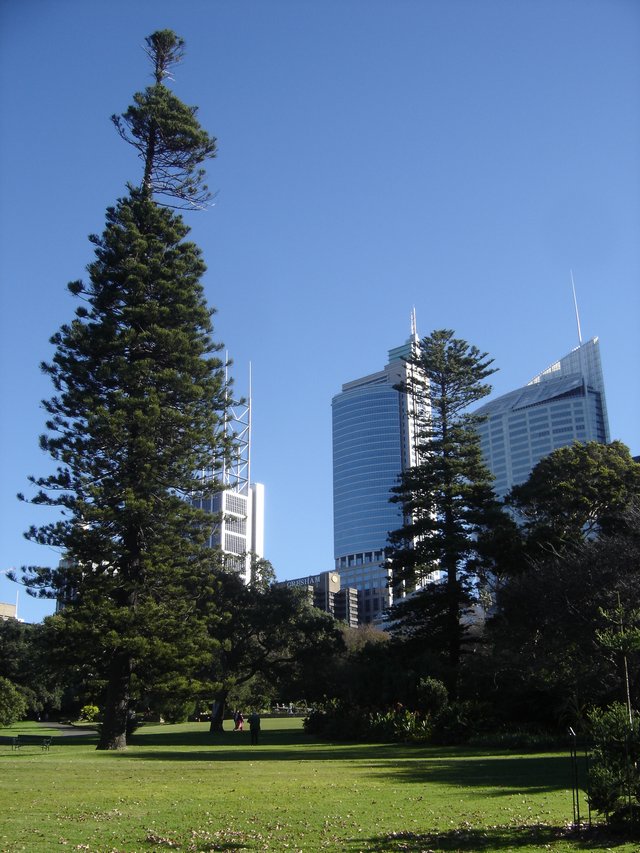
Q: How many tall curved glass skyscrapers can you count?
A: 2